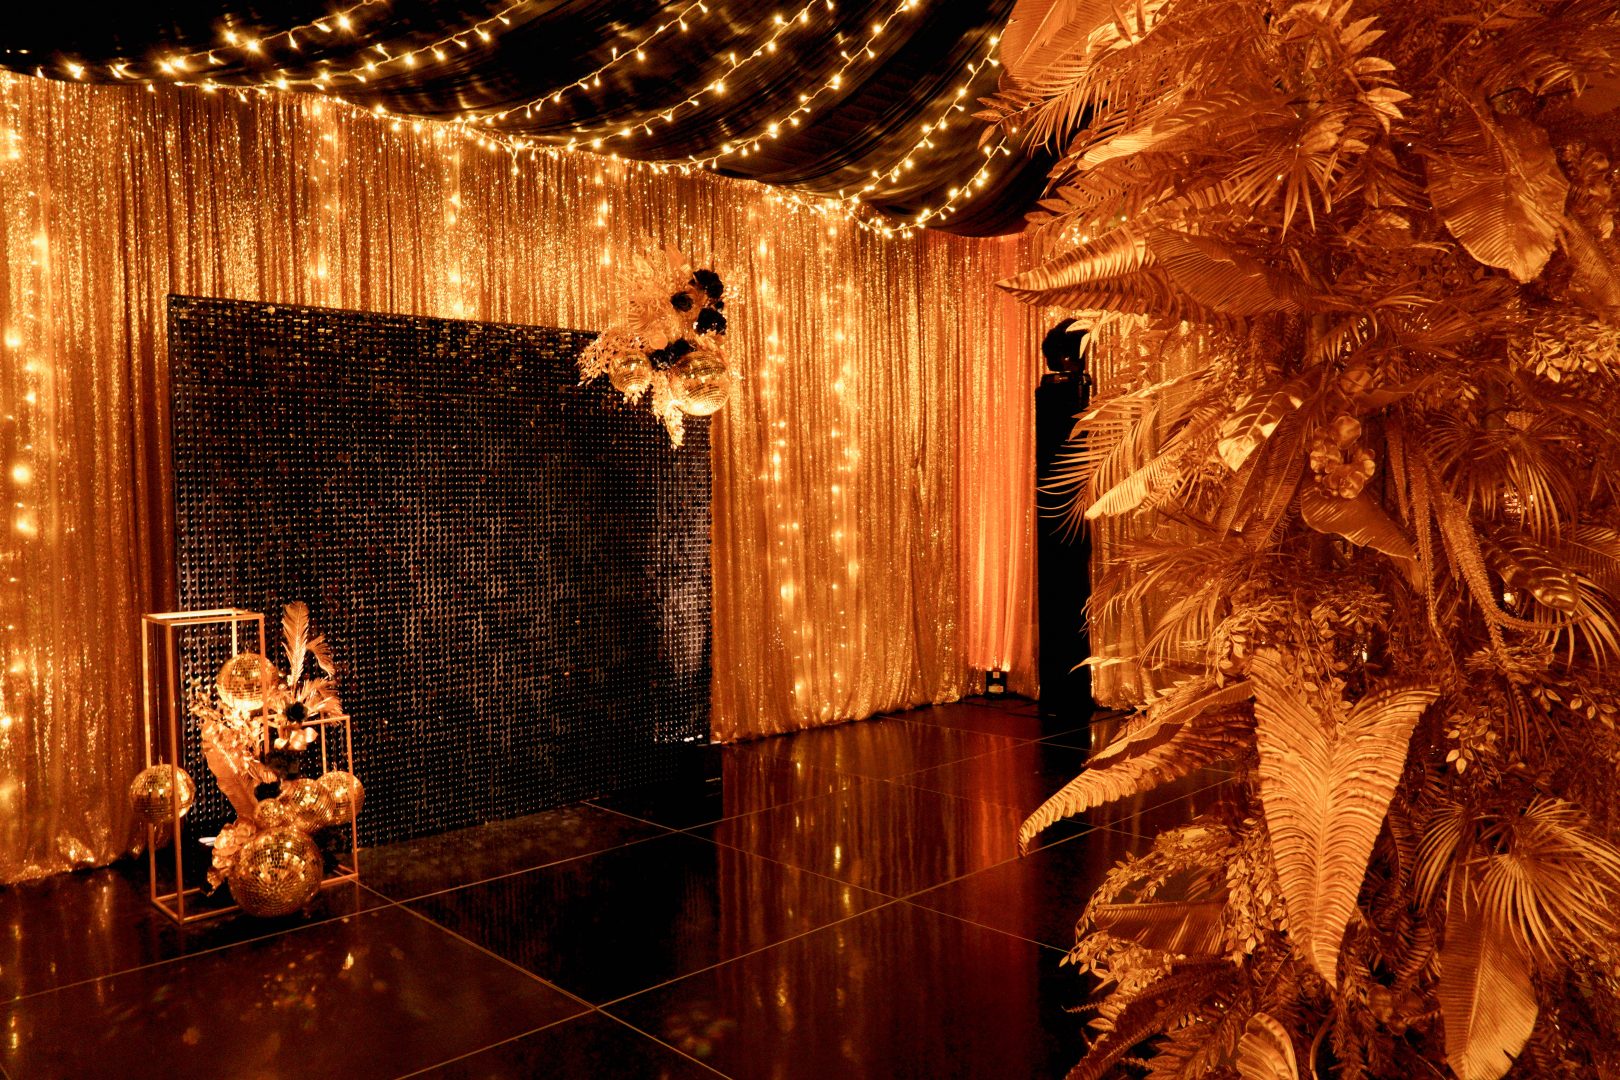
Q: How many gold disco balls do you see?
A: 8